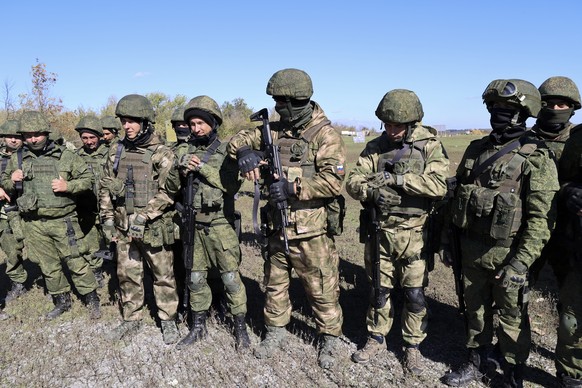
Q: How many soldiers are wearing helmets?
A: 11